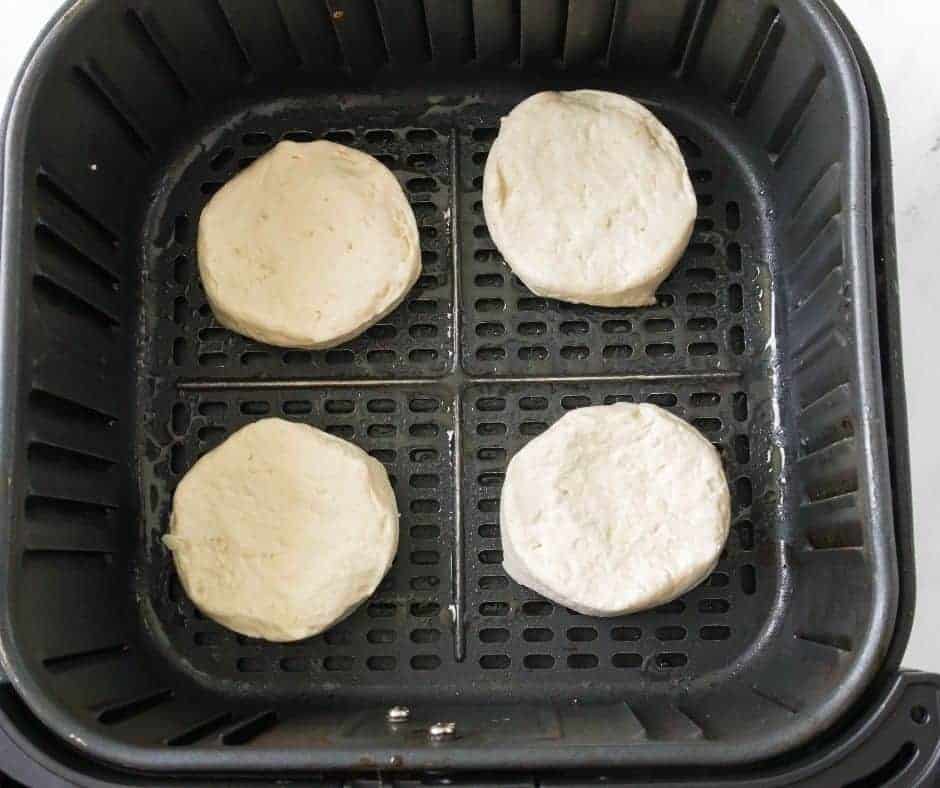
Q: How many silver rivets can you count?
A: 2